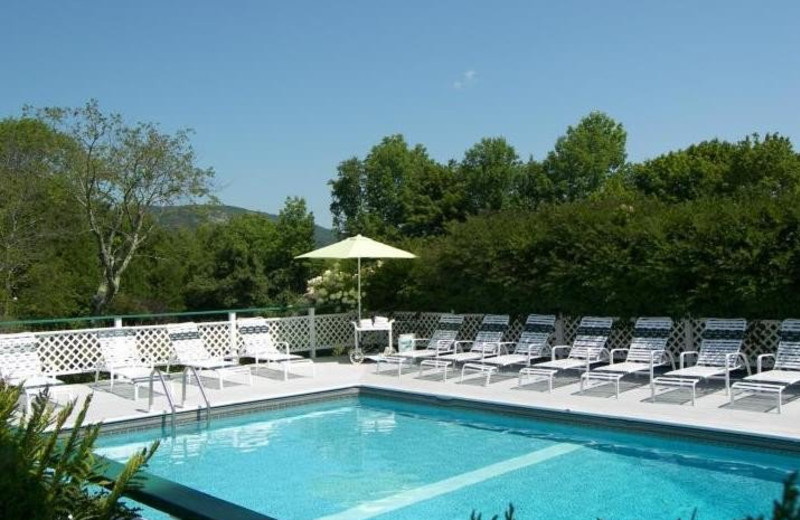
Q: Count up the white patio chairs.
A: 11